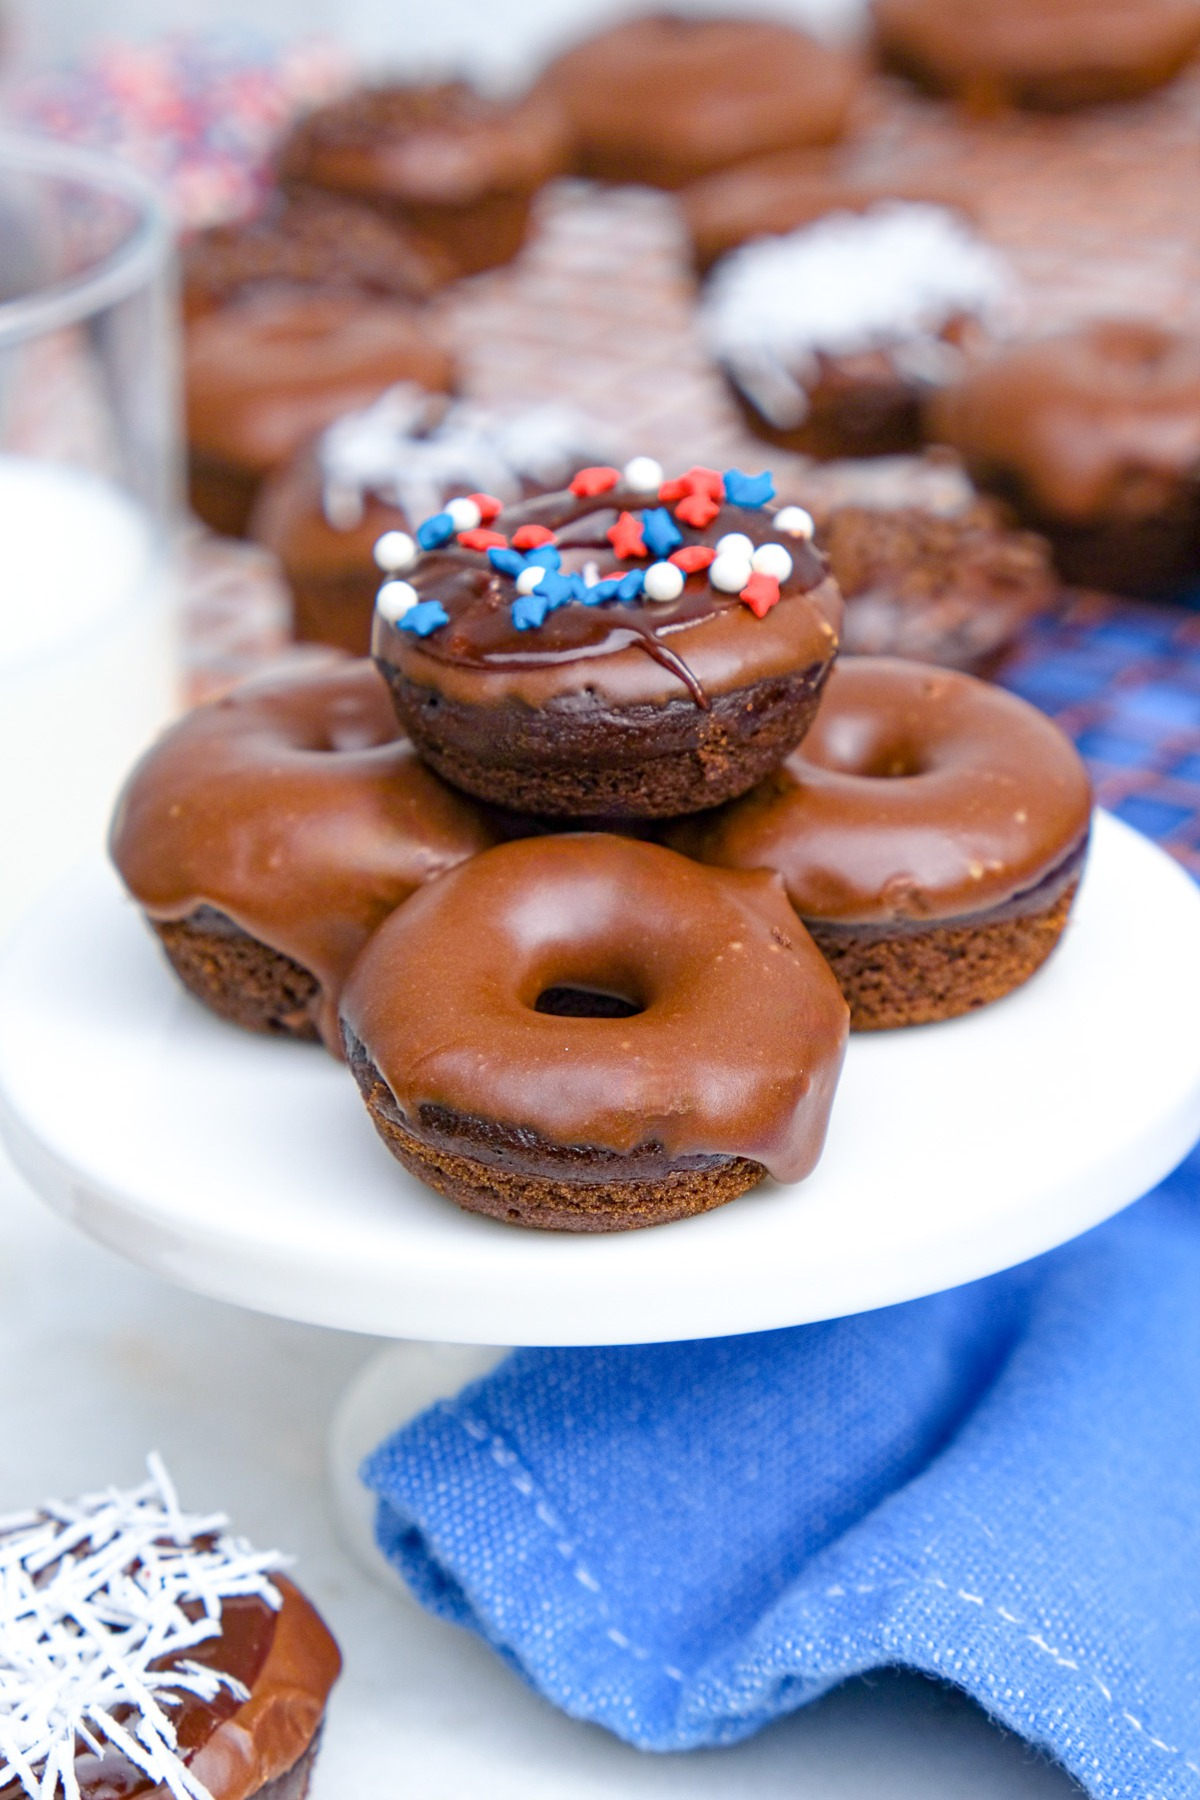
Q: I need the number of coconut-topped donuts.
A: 3